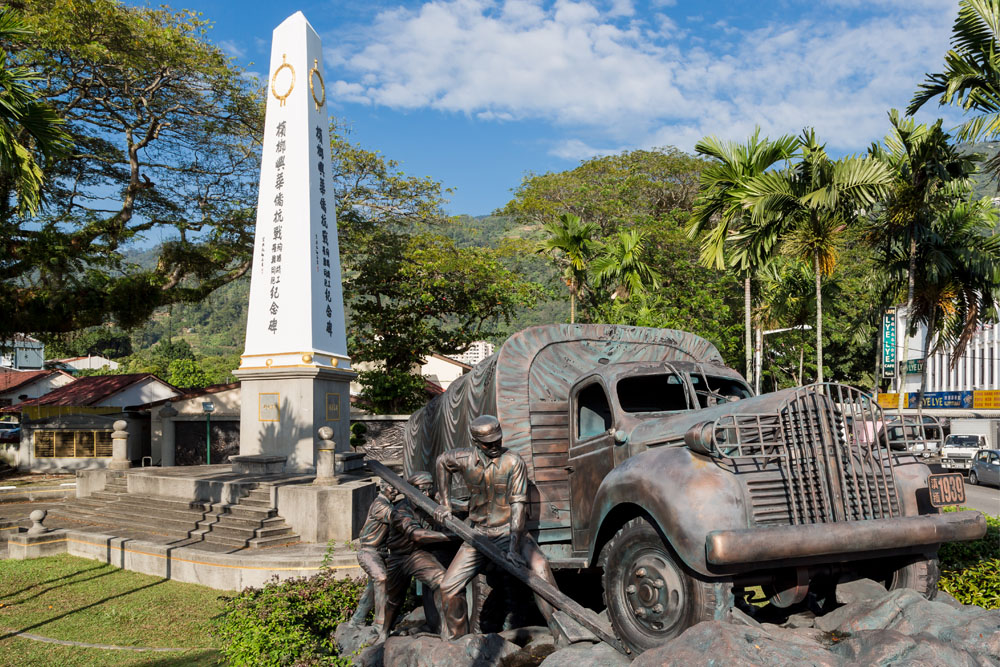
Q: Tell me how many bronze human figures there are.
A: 3